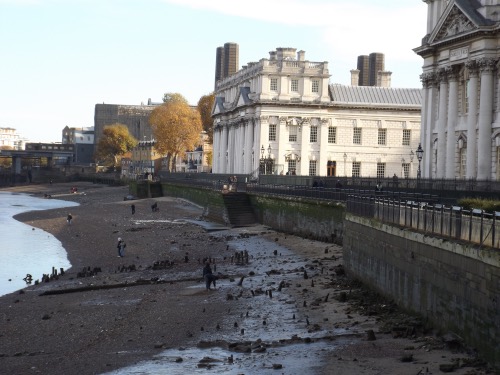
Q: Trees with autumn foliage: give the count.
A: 3